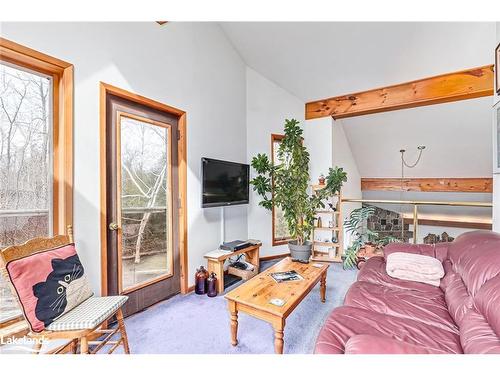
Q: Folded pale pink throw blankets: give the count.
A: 1